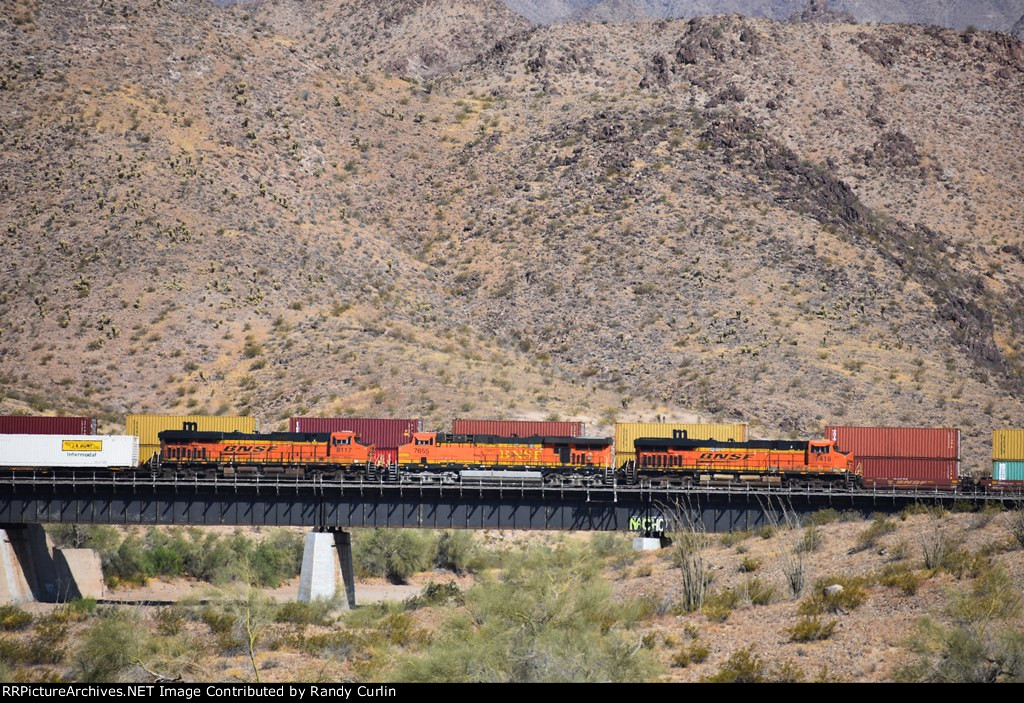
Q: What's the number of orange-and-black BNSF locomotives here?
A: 3